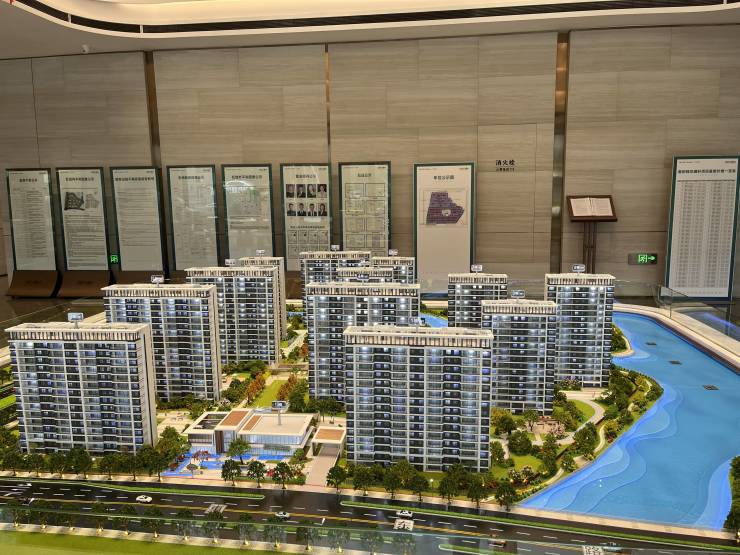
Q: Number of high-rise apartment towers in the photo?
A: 12